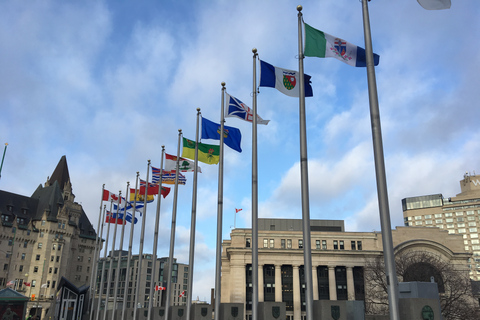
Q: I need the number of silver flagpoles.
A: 14